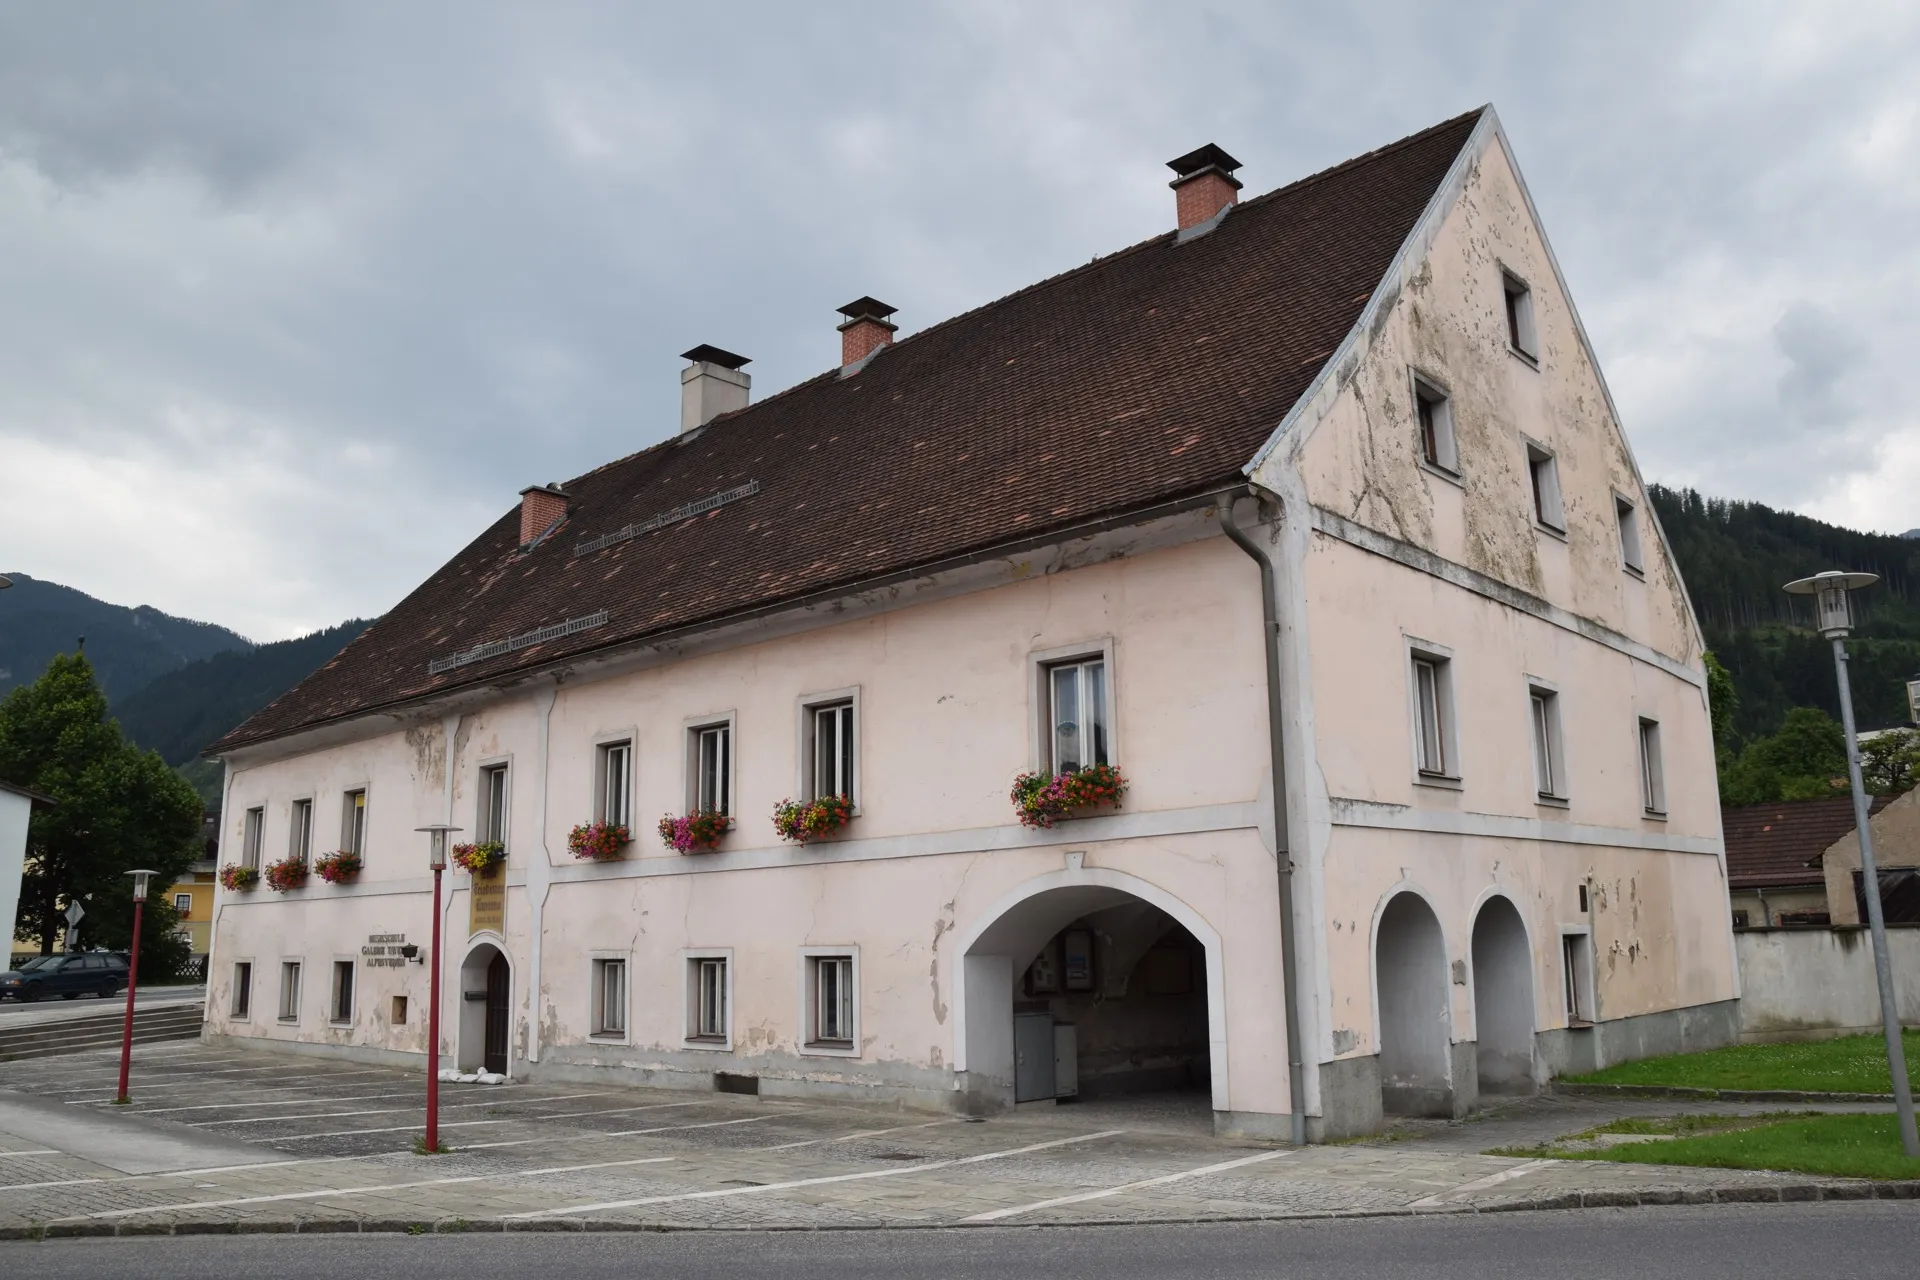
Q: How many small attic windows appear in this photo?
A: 4